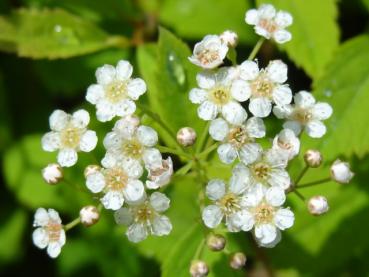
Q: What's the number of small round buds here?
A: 11